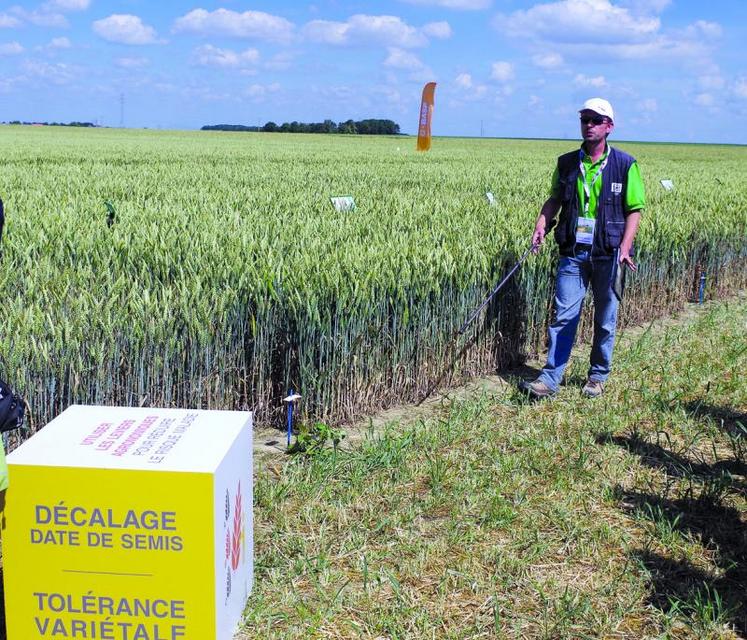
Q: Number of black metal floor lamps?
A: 0